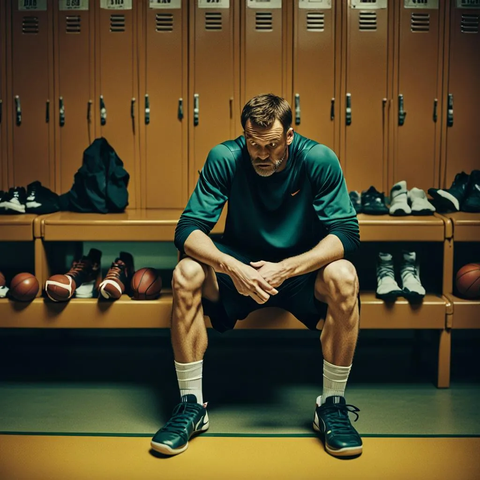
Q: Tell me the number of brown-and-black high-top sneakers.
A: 2